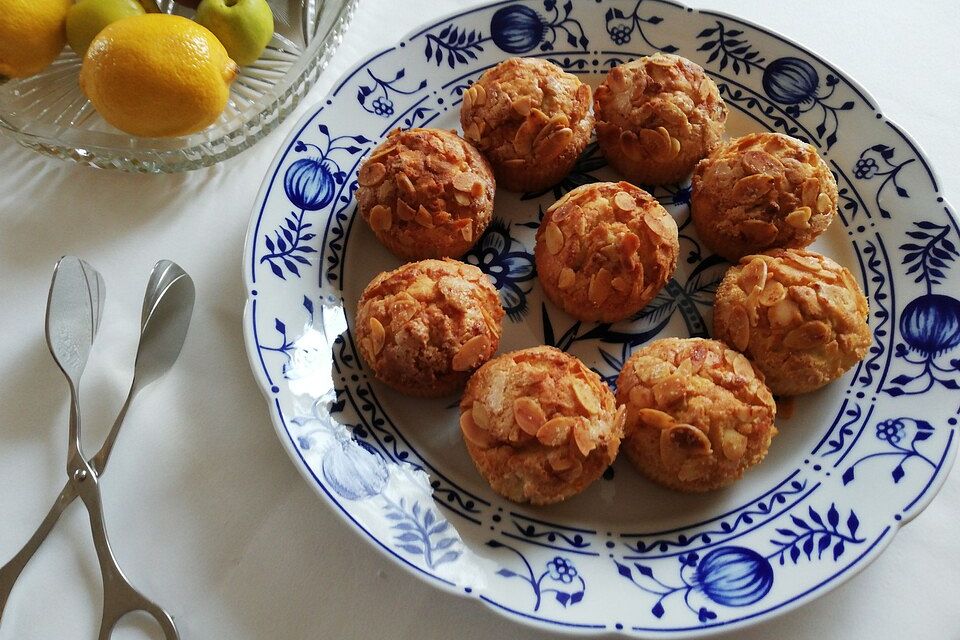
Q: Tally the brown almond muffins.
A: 9